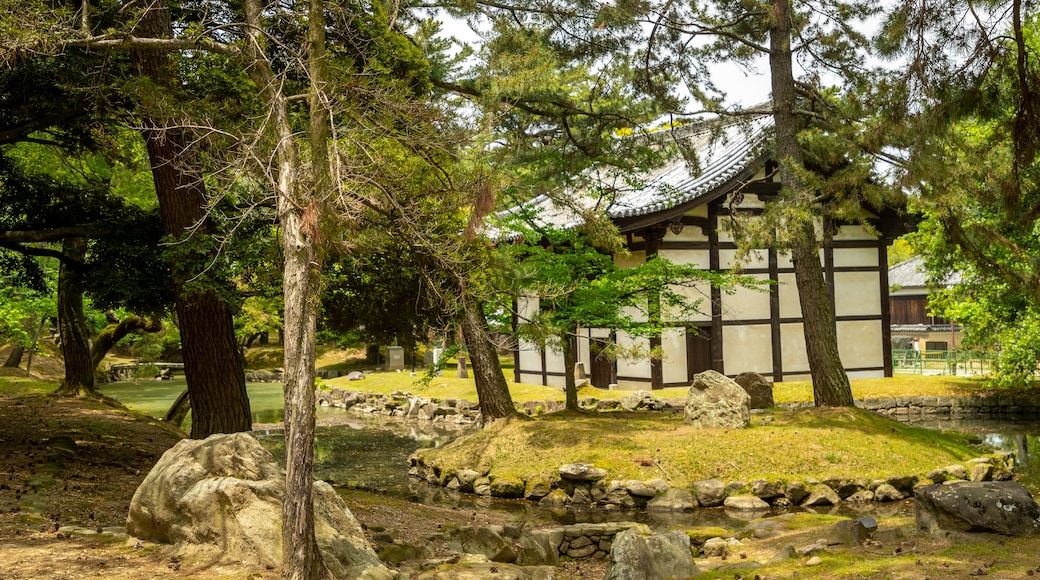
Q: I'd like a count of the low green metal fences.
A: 1